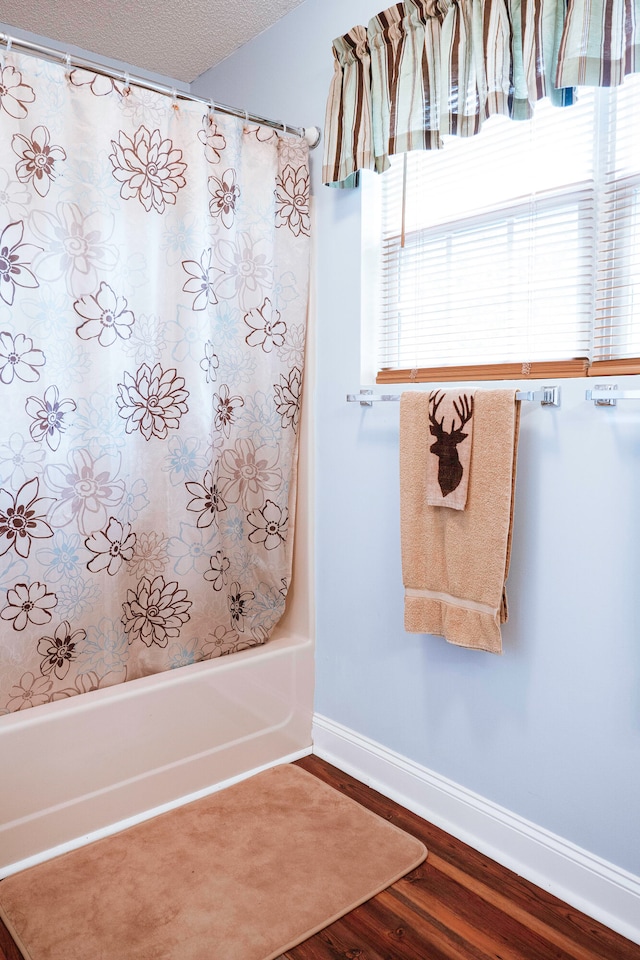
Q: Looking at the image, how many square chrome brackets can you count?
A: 3